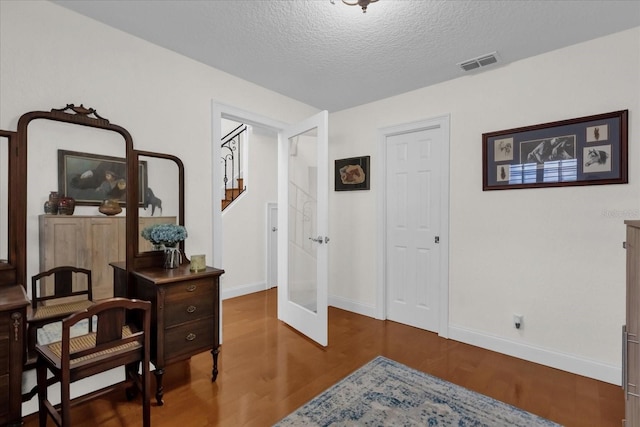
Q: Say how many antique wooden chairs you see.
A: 1